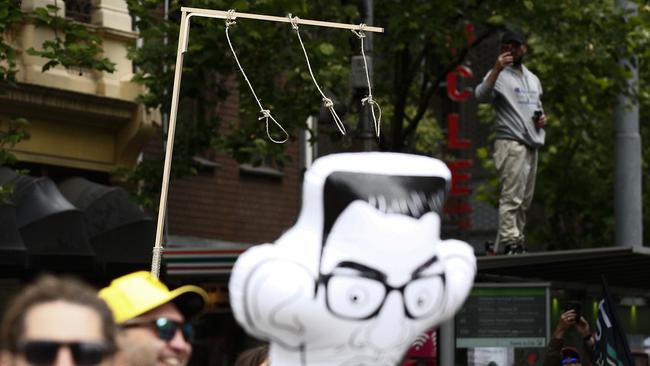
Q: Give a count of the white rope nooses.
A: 3